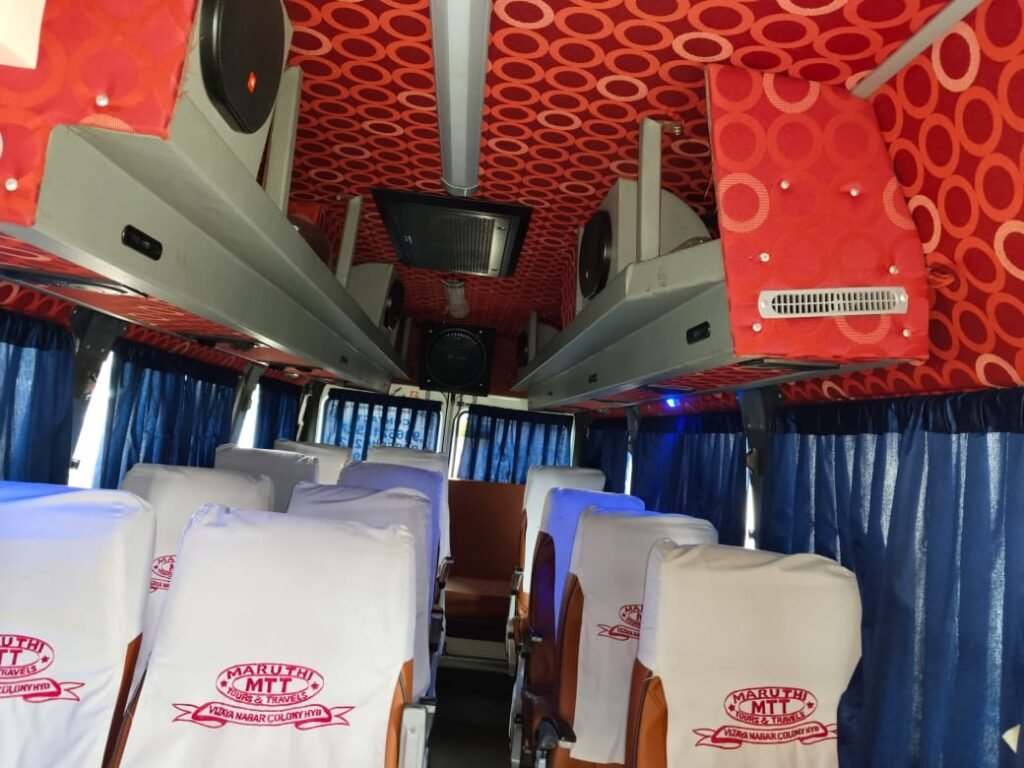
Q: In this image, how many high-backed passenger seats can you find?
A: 12